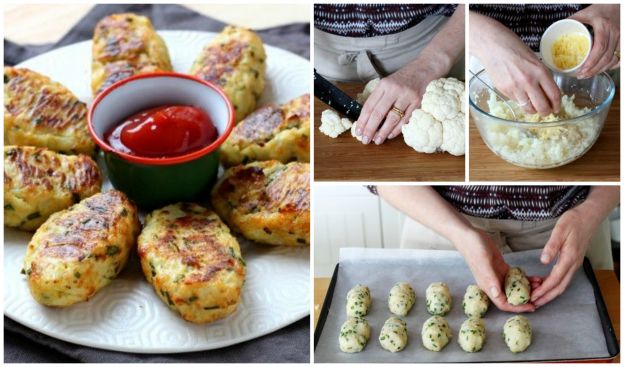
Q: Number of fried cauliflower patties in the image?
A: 8